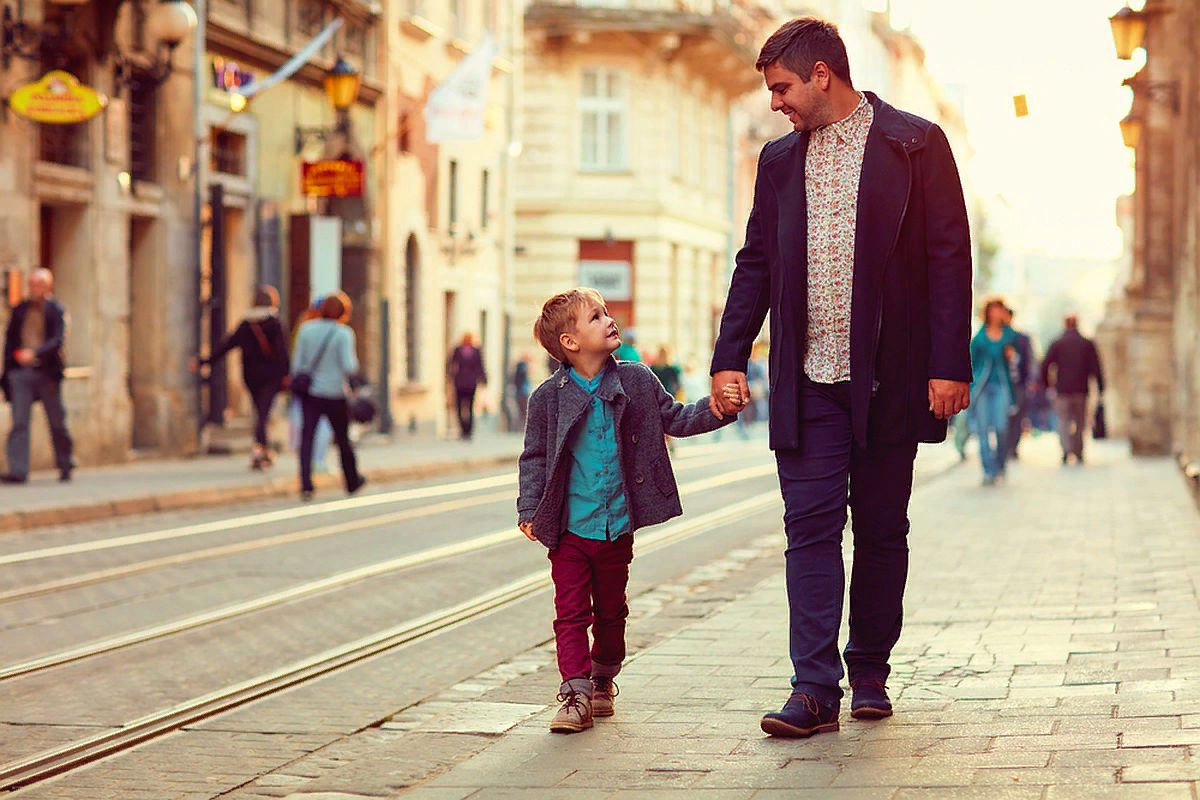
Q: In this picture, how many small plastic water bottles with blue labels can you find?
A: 0